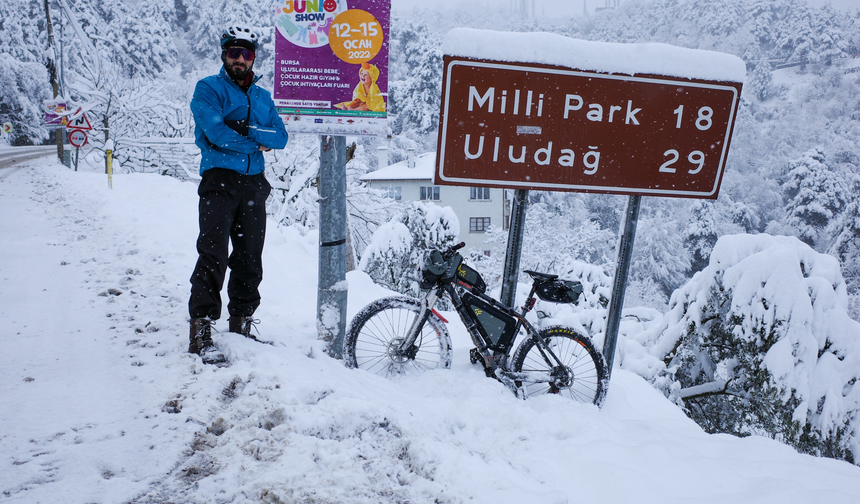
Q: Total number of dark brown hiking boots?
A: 2